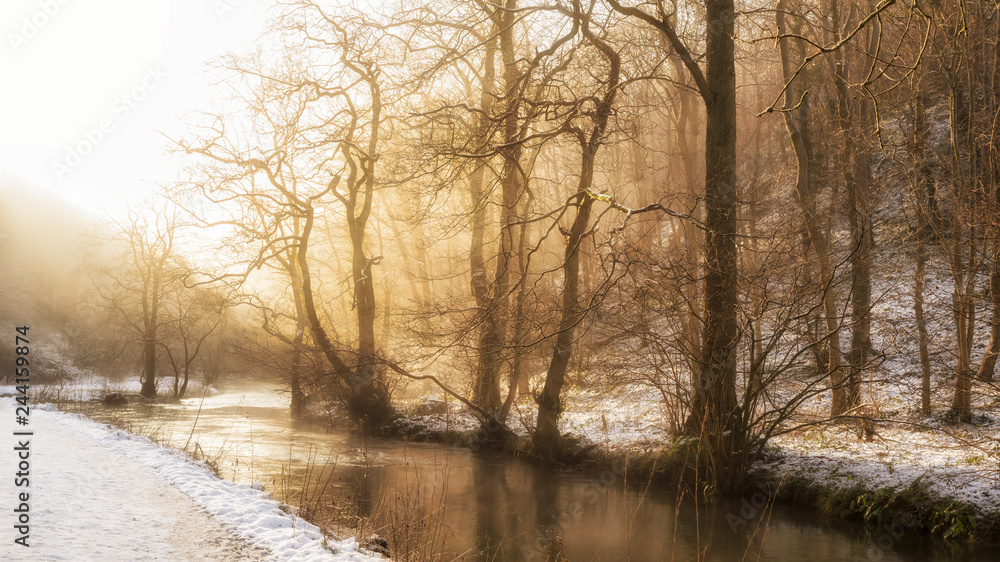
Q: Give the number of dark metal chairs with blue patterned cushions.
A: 0